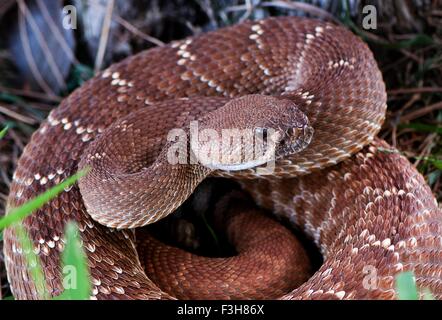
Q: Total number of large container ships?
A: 0